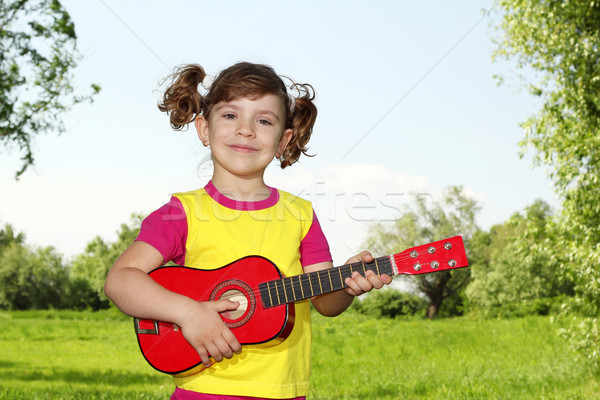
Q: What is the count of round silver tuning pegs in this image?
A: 6